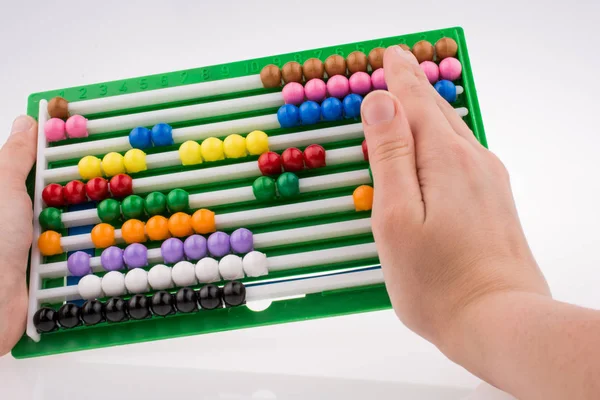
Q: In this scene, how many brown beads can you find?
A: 10